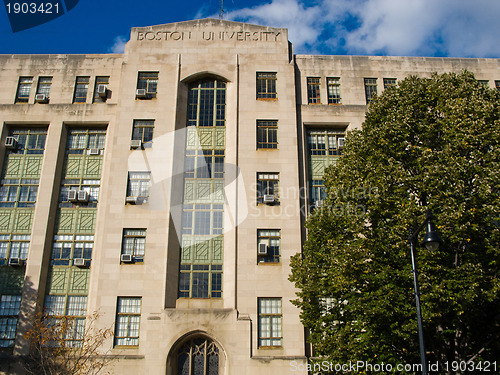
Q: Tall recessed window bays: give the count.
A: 4